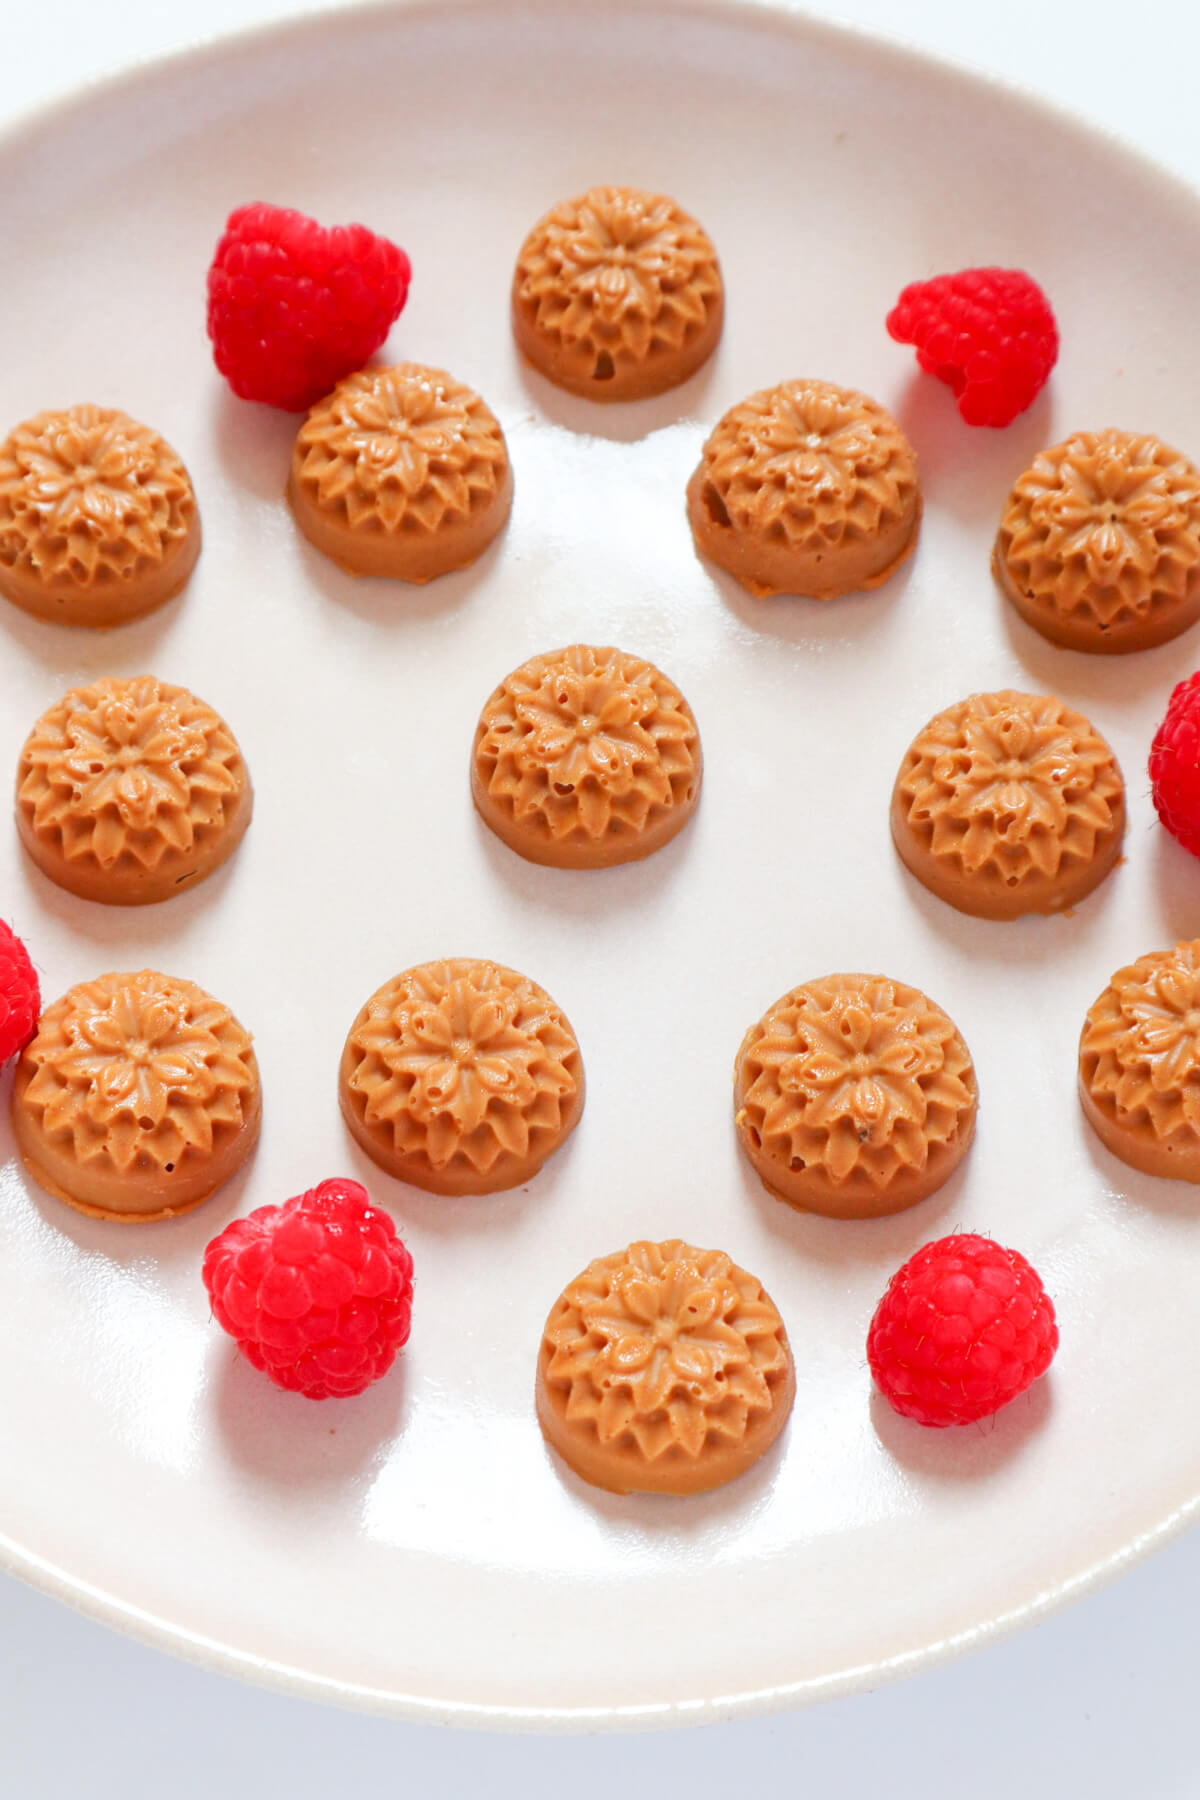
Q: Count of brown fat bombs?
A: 13